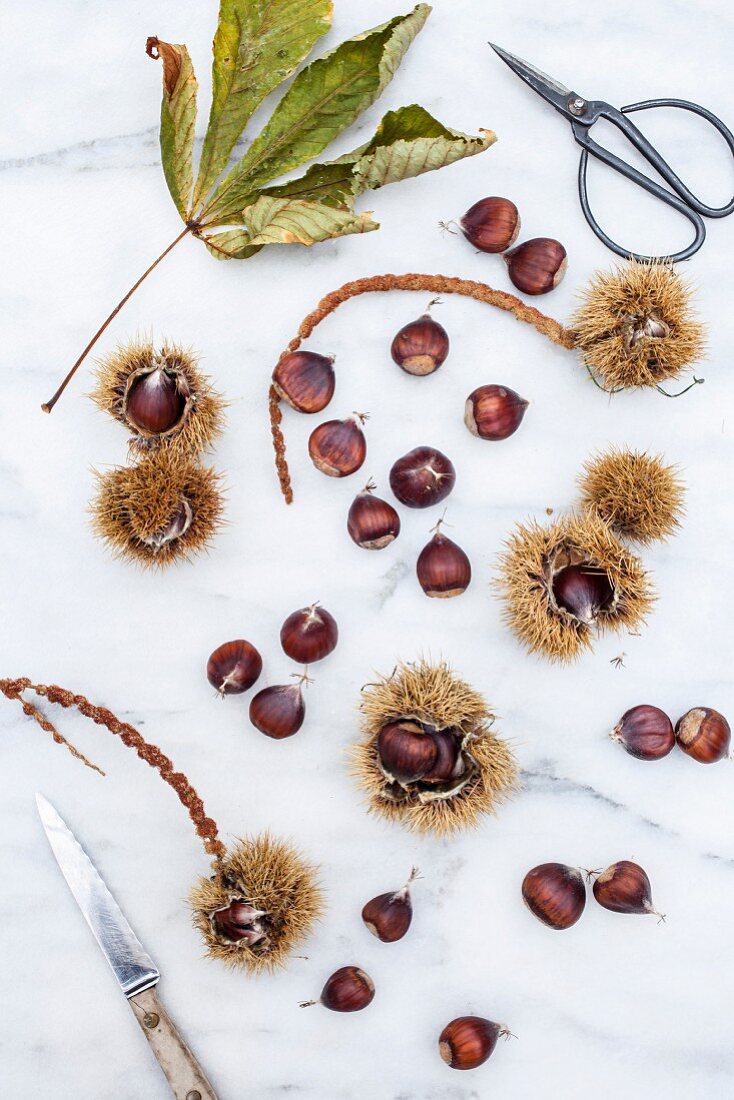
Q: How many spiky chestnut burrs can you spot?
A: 7